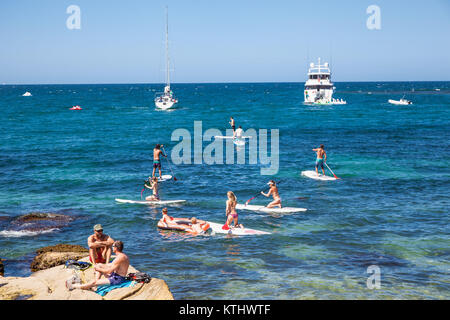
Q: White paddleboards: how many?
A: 7